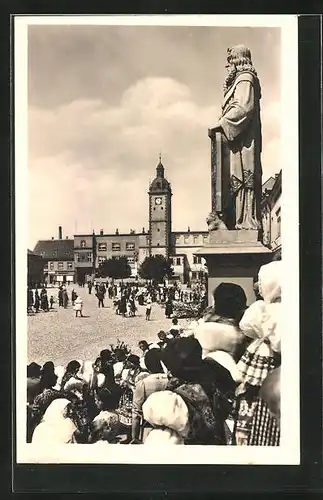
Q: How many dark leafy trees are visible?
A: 2